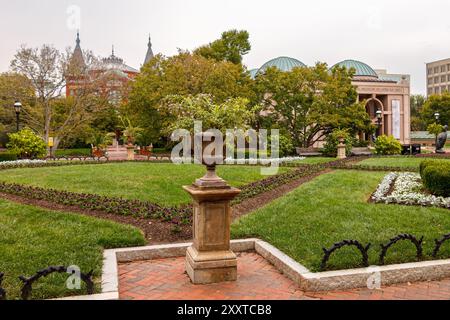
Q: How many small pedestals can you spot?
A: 2